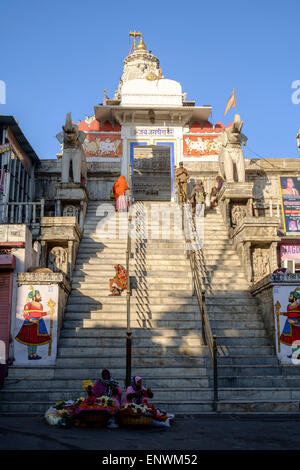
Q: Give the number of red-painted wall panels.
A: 2